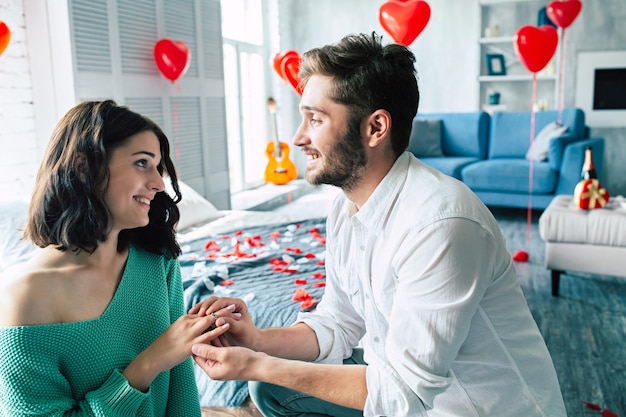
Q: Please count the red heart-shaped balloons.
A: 7